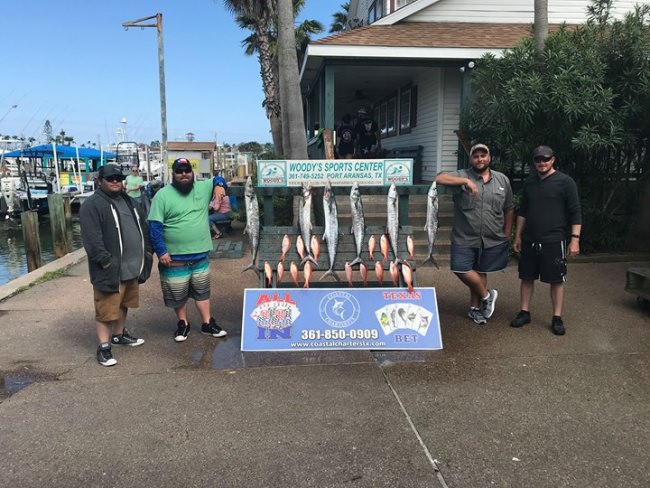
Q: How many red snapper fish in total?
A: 15